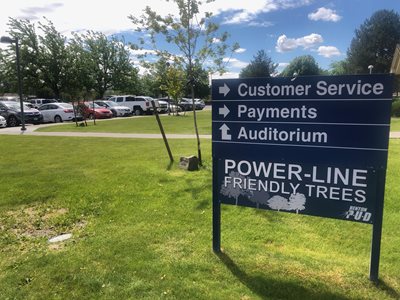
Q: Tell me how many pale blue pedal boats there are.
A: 0